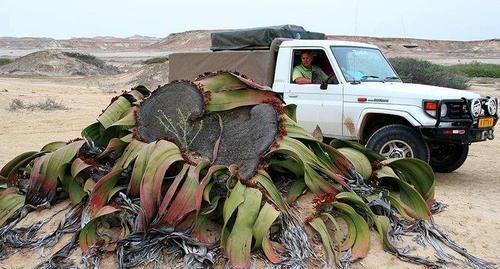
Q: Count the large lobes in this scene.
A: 2